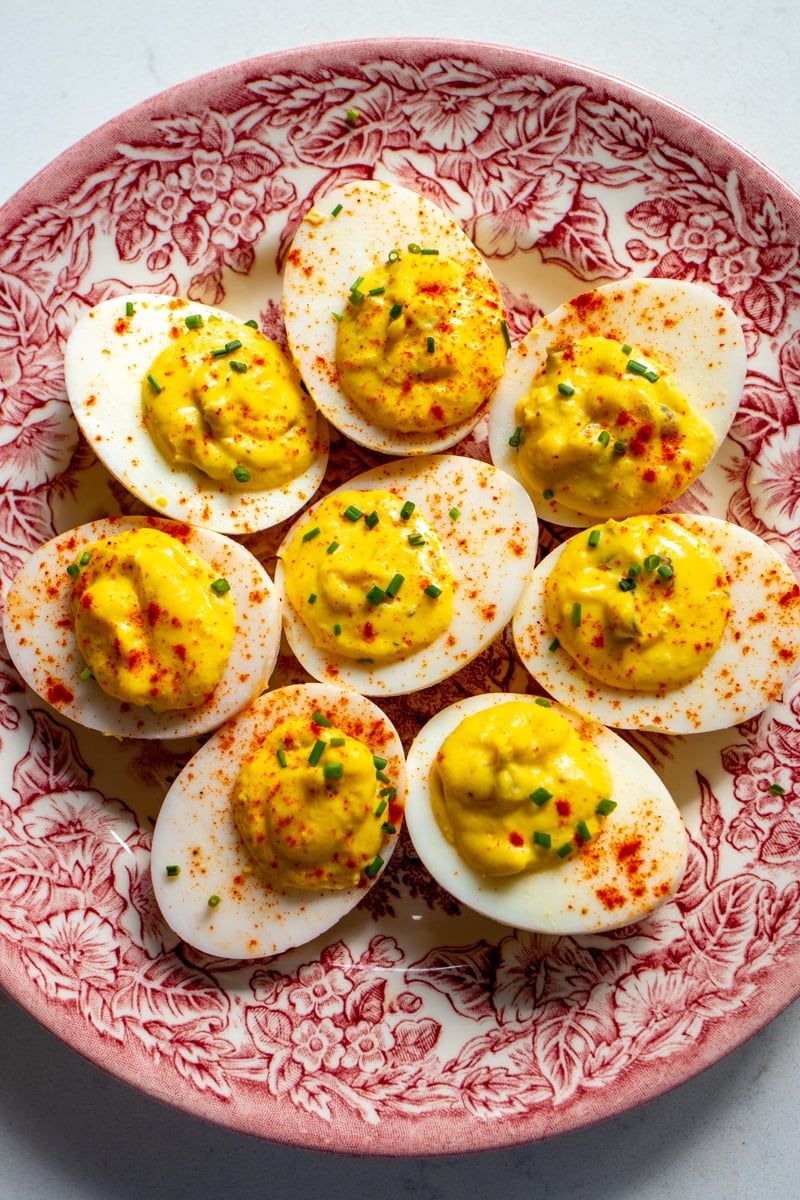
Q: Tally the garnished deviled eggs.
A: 8